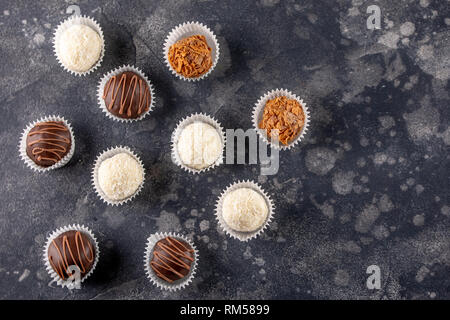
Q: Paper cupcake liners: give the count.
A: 10